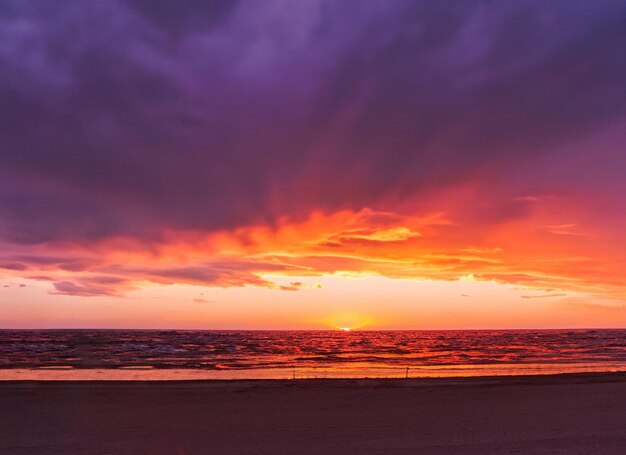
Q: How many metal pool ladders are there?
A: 0